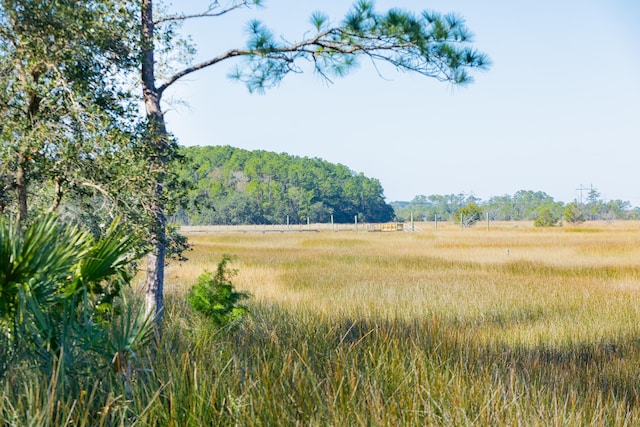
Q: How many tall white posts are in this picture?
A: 8